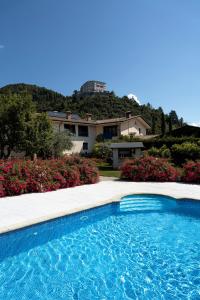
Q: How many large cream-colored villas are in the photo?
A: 1